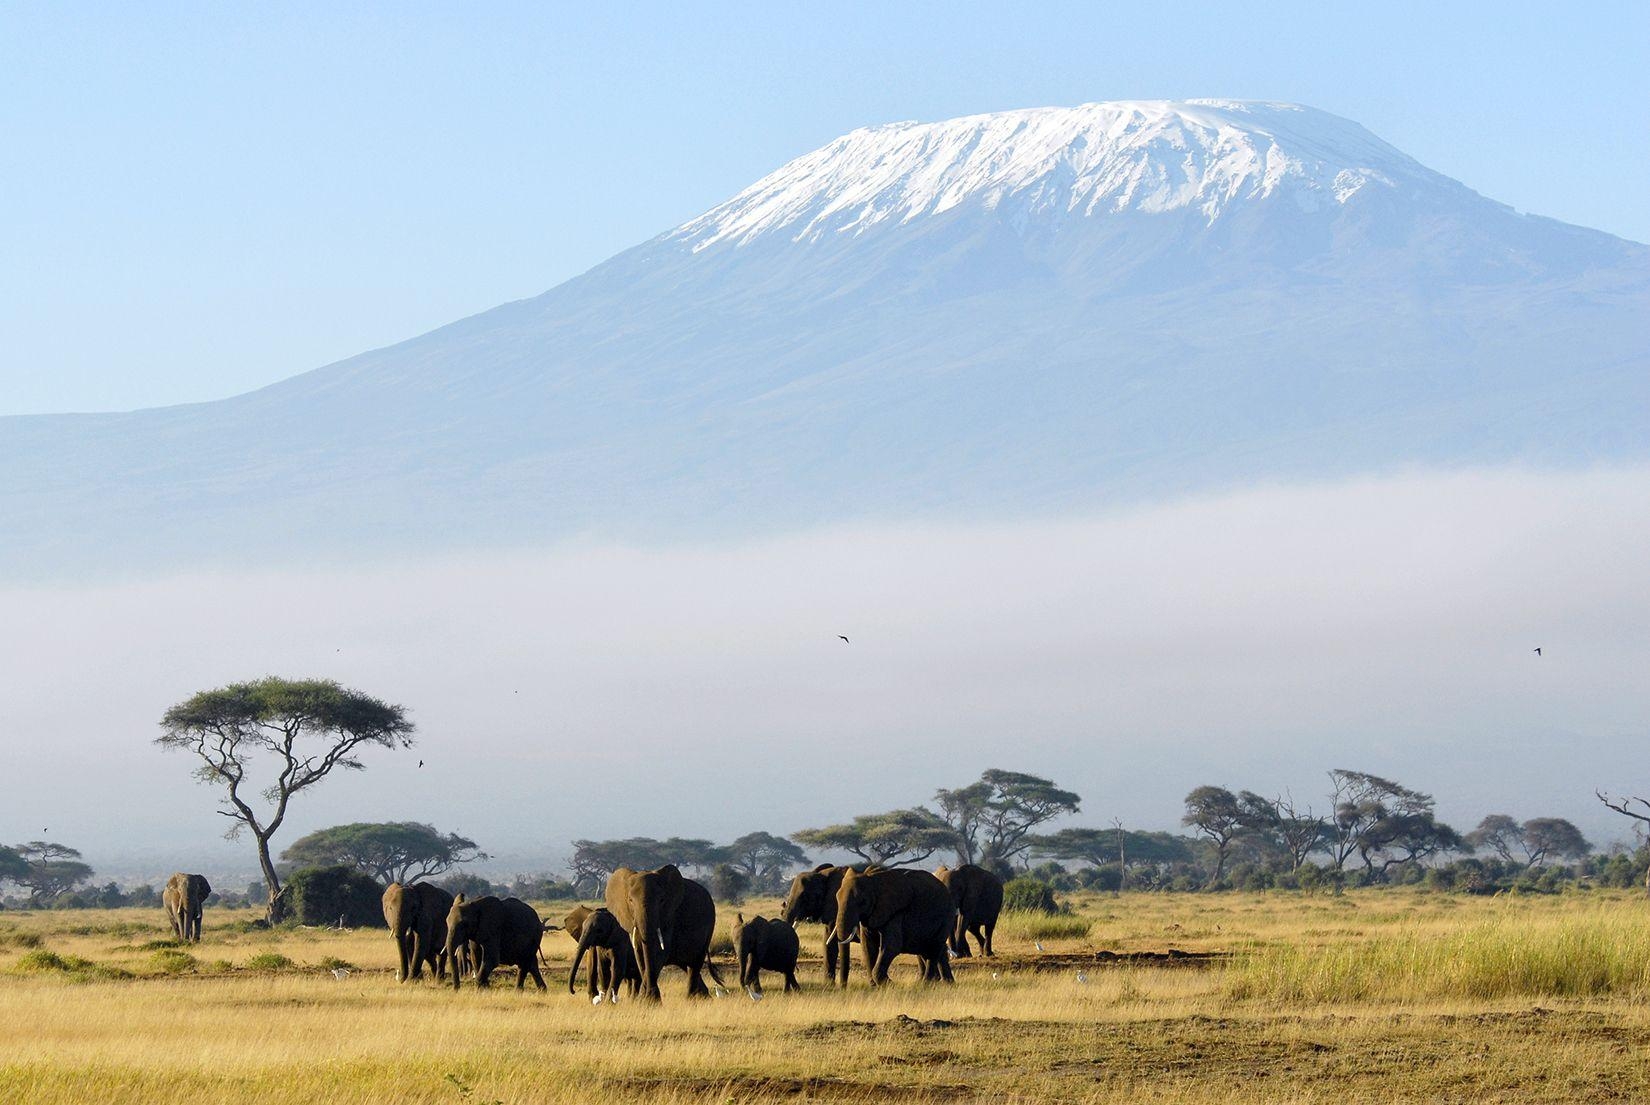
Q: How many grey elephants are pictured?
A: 9